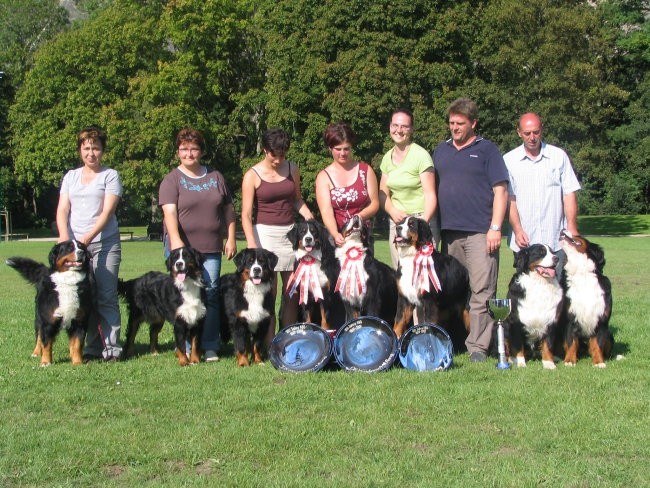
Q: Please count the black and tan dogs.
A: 8